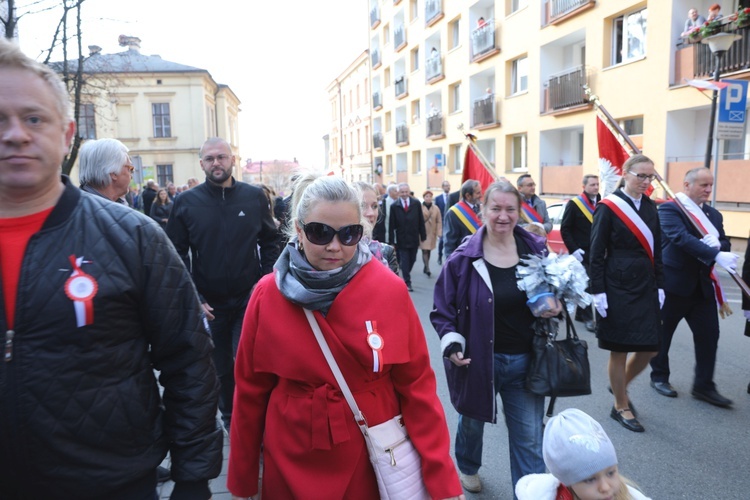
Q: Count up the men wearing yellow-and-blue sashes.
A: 3